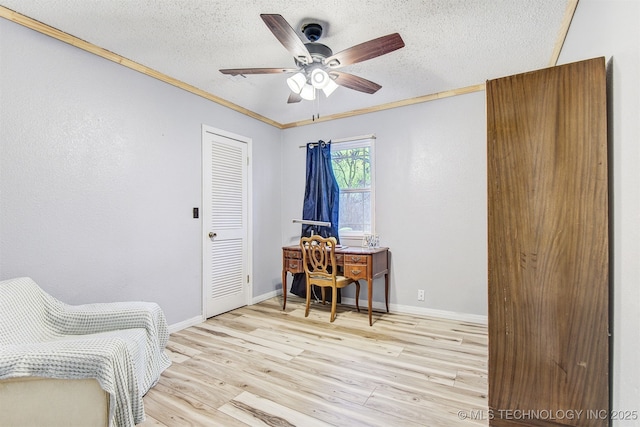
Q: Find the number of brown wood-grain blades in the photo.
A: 5